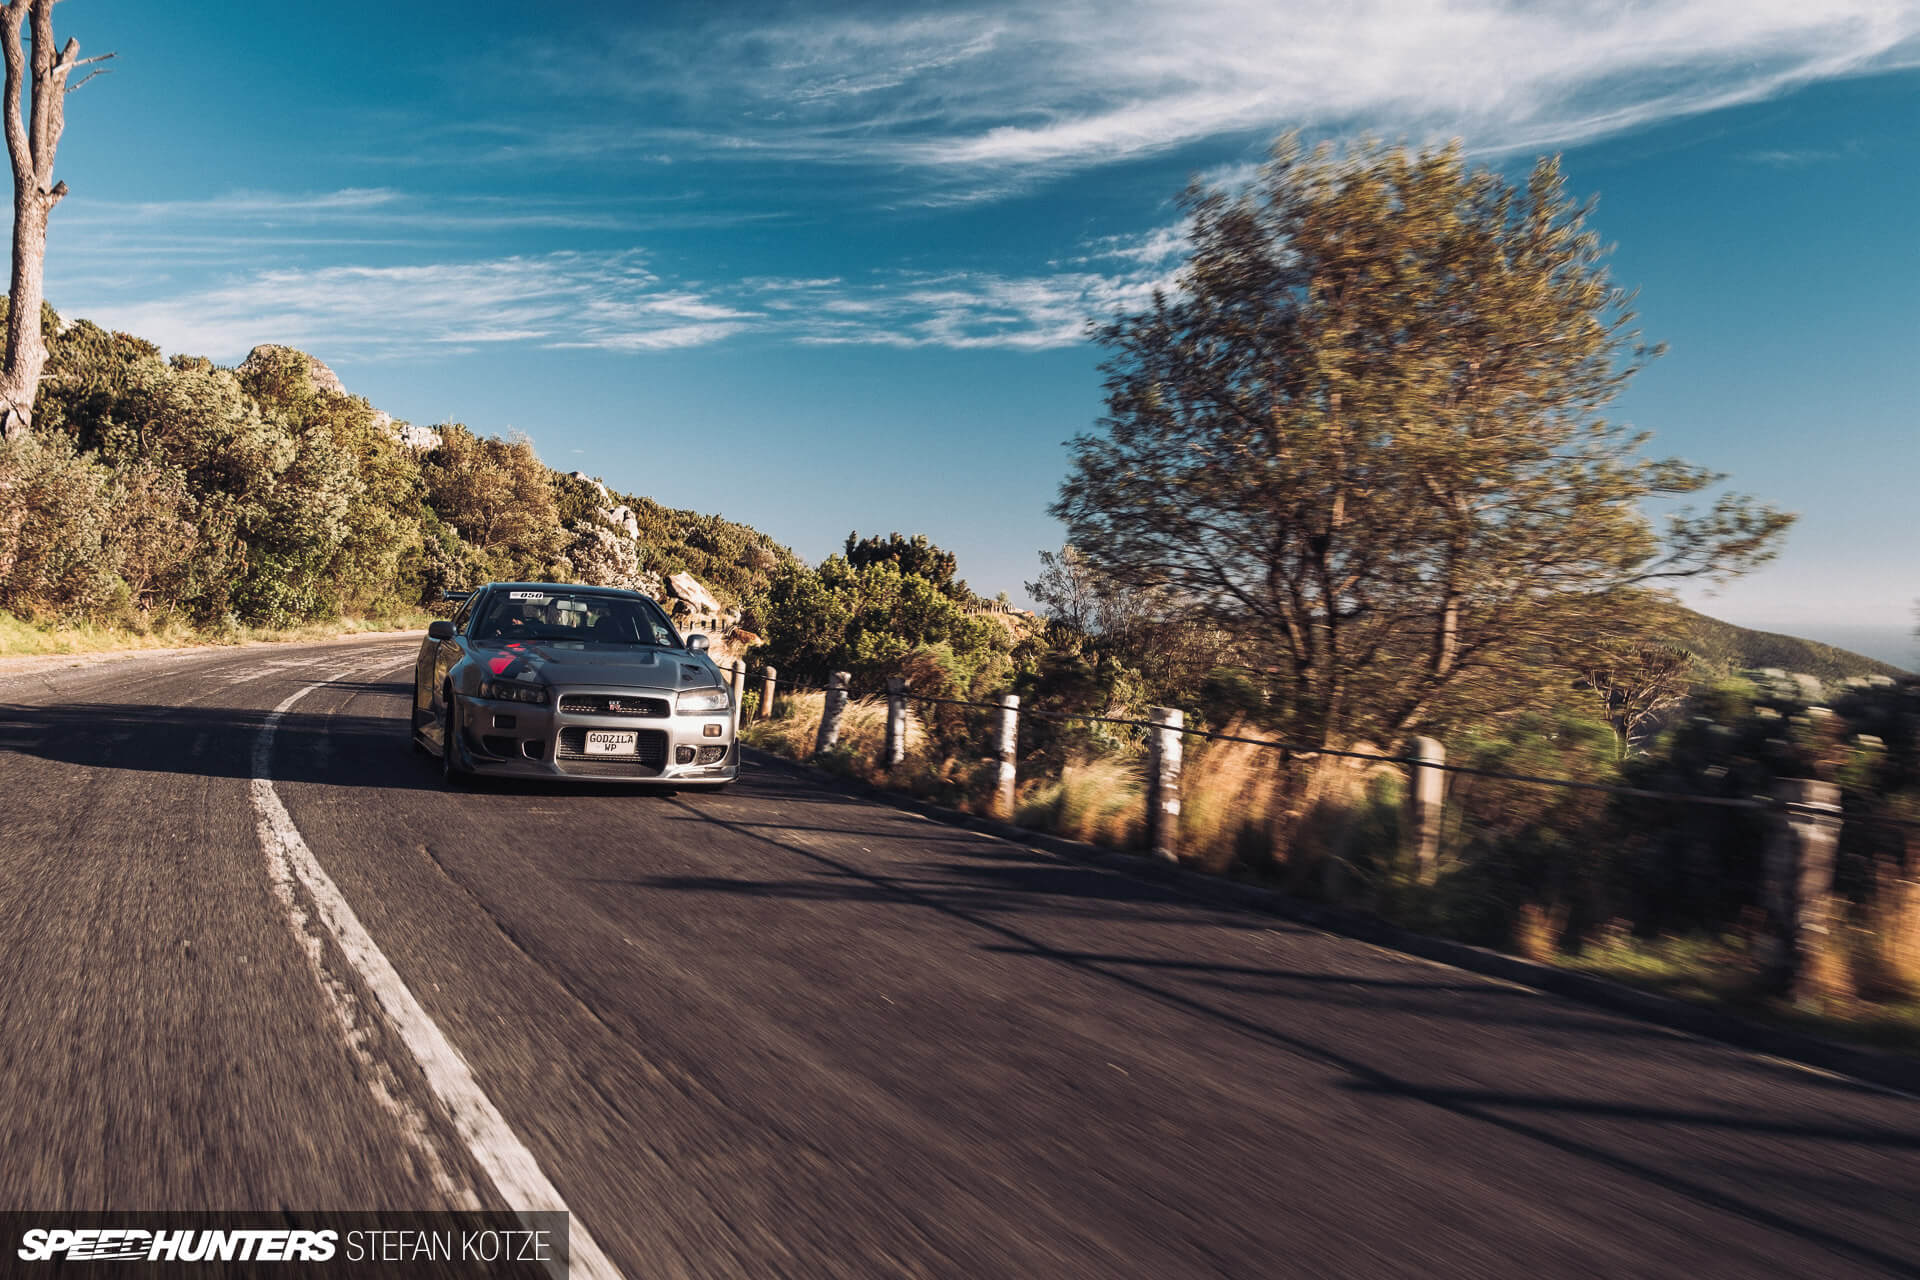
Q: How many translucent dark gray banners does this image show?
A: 1